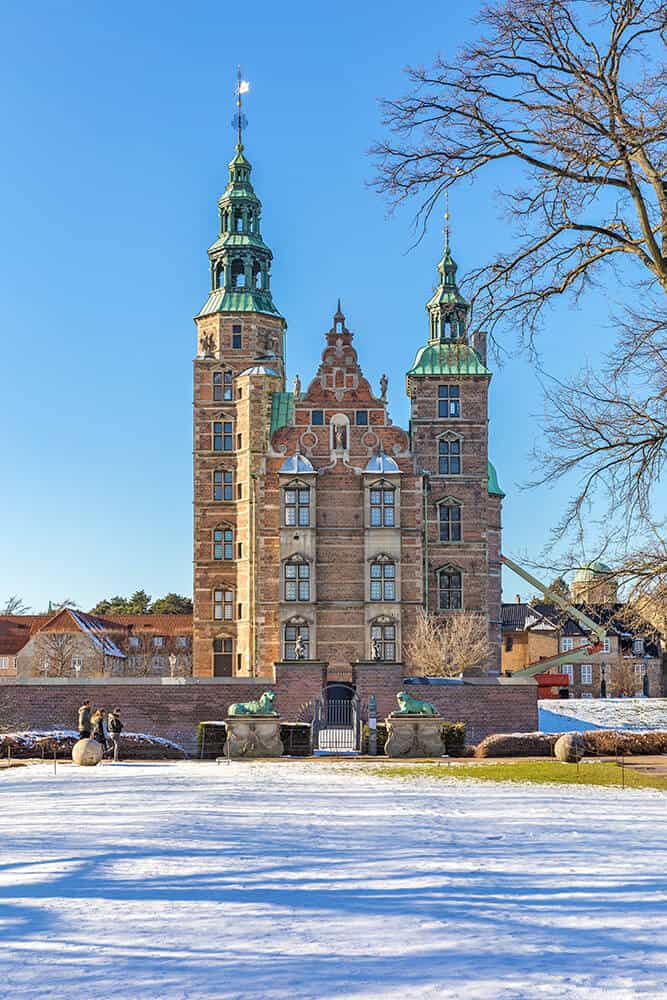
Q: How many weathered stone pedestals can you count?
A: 2